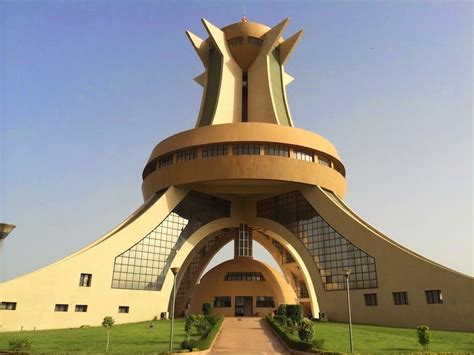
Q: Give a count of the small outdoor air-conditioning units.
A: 2